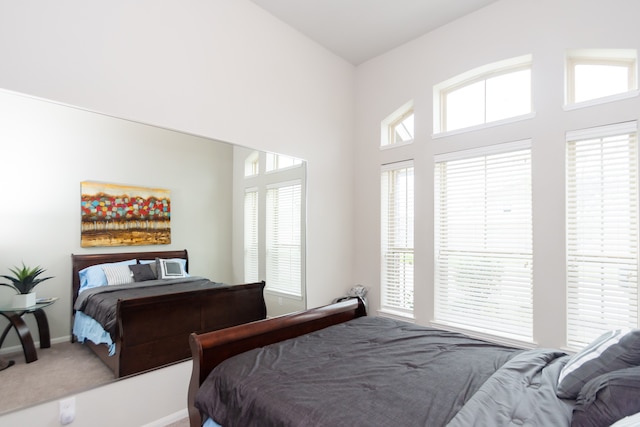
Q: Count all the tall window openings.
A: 3